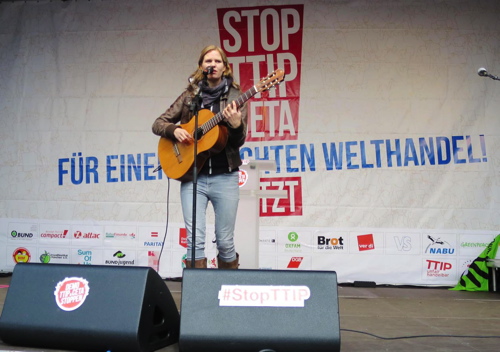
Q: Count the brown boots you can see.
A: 2